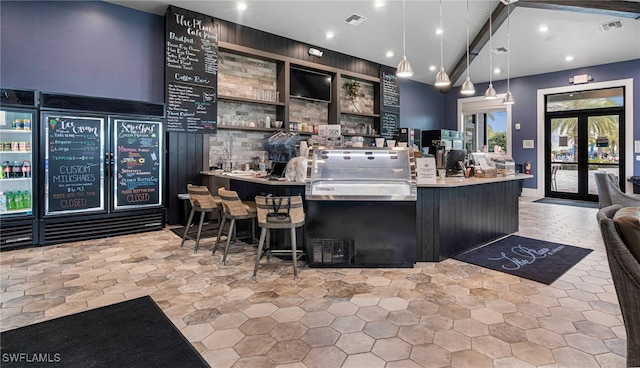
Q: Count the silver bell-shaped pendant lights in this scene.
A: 5